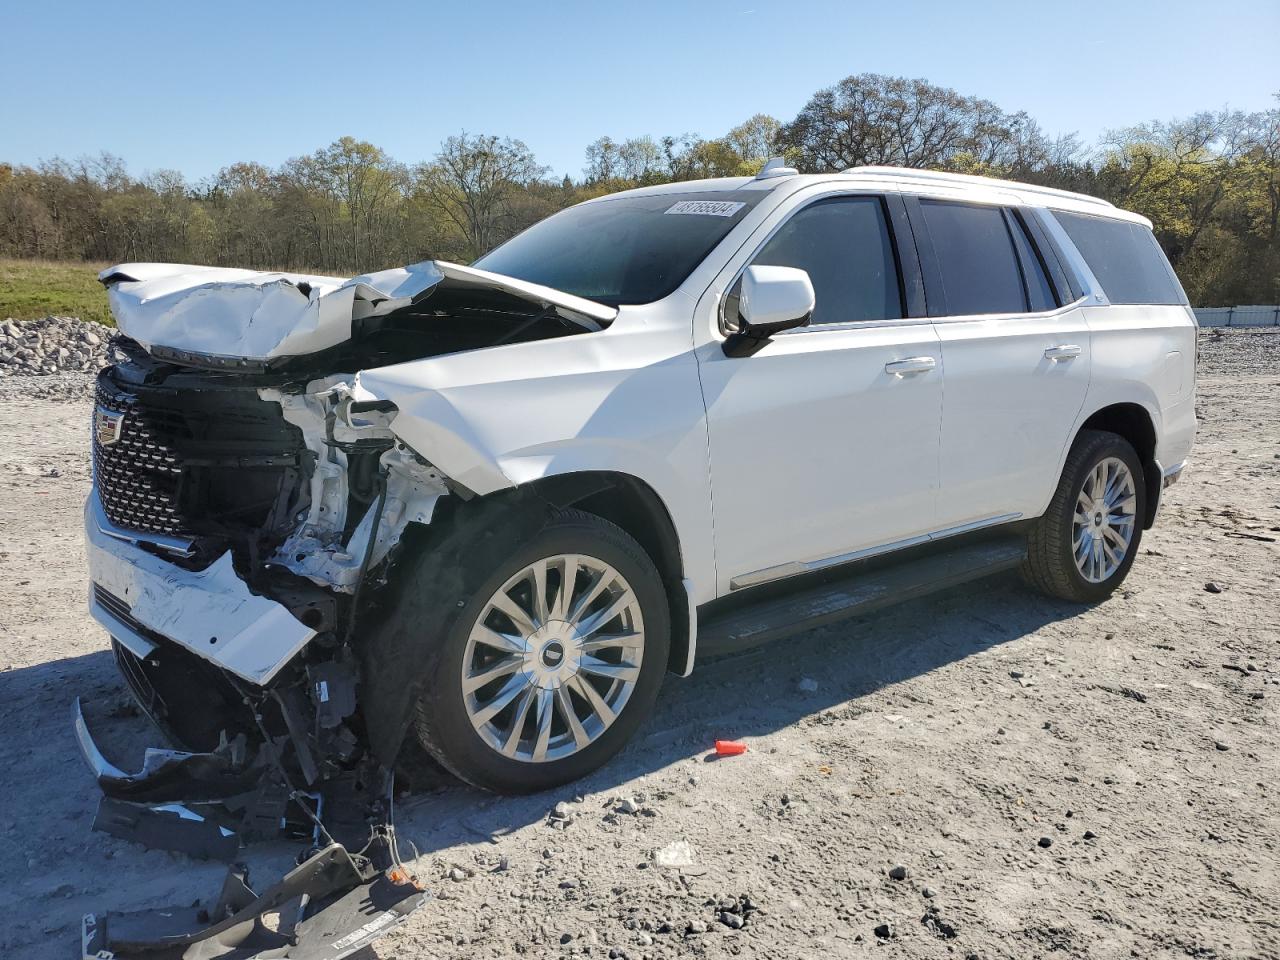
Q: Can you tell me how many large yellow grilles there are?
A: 0